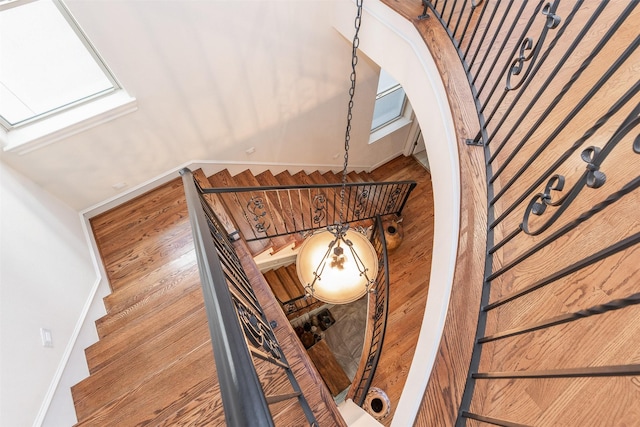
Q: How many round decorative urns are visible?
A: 2